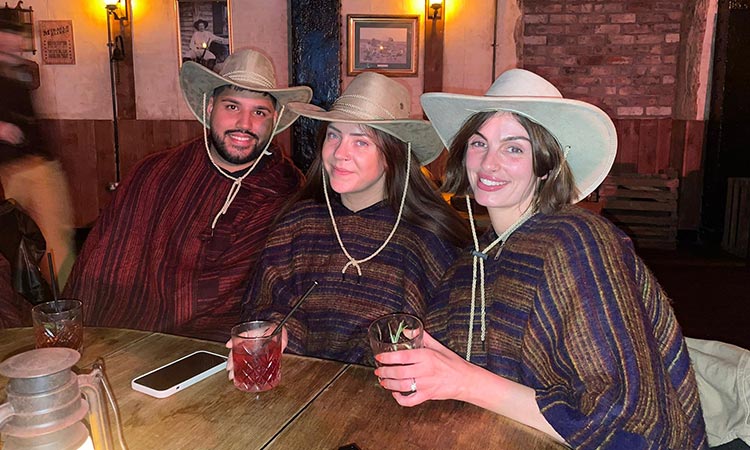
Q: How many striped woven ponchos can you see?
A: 3